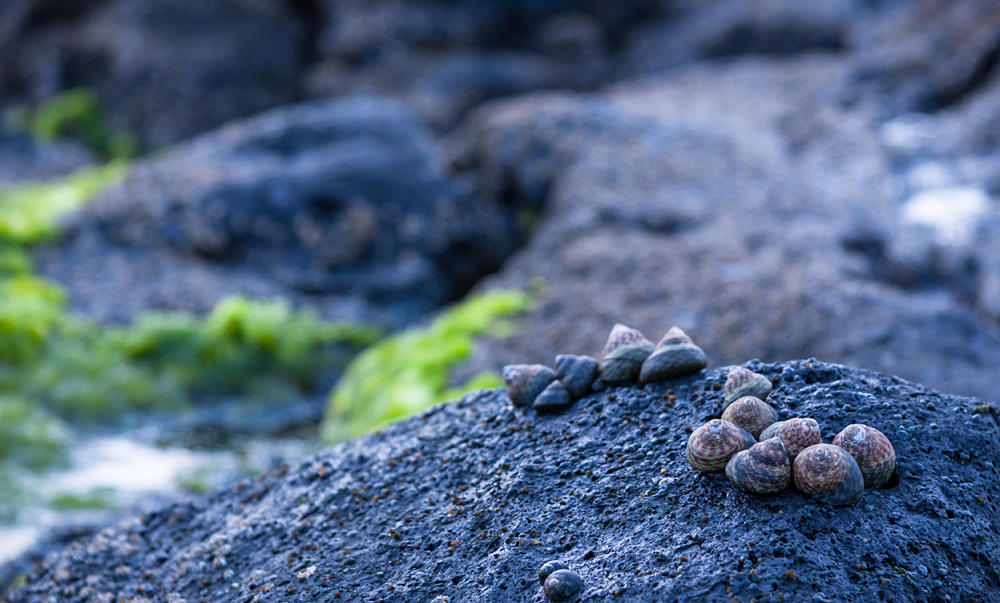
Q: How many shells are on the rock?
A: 14